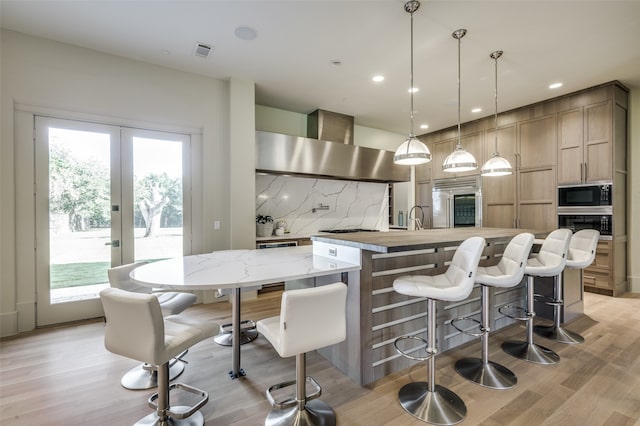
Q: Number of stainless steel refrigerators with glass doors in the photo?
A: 1